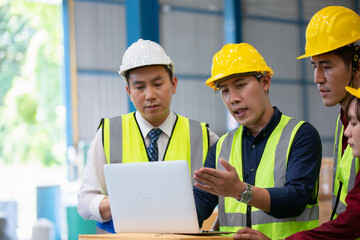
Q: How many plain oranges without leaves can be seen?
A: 0